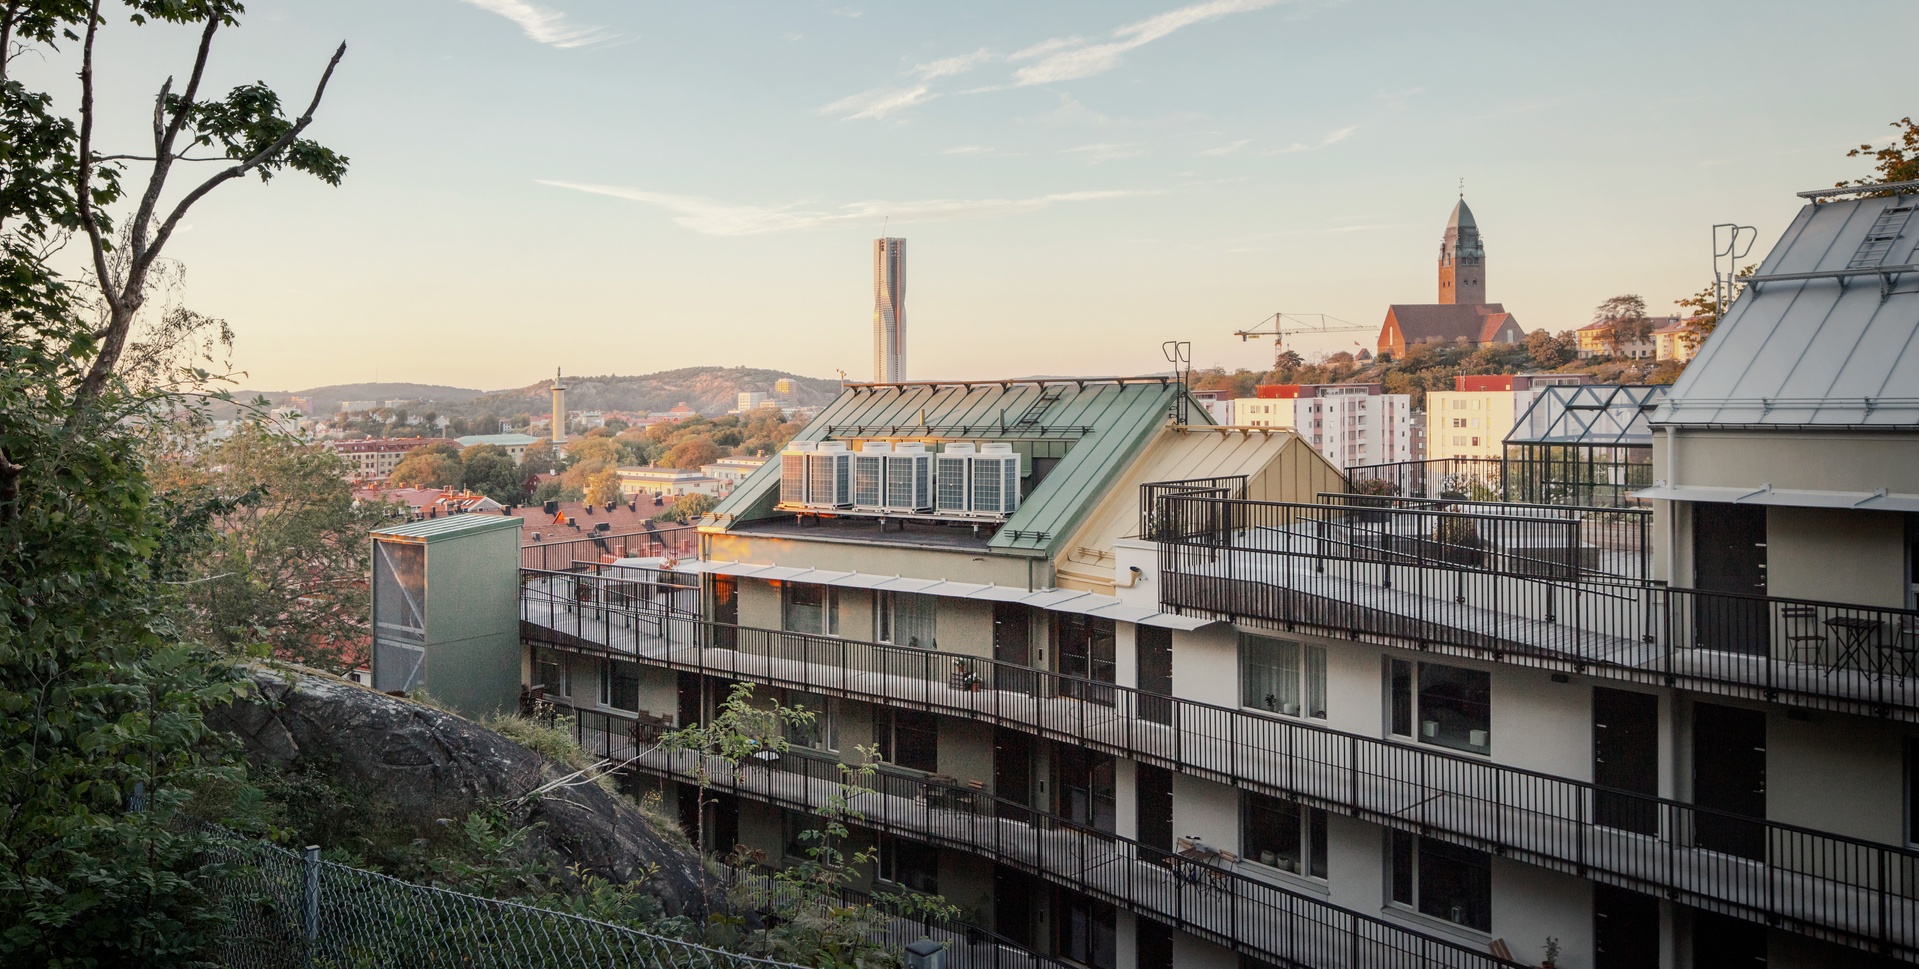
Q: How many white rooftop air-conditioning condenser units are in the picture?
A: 6